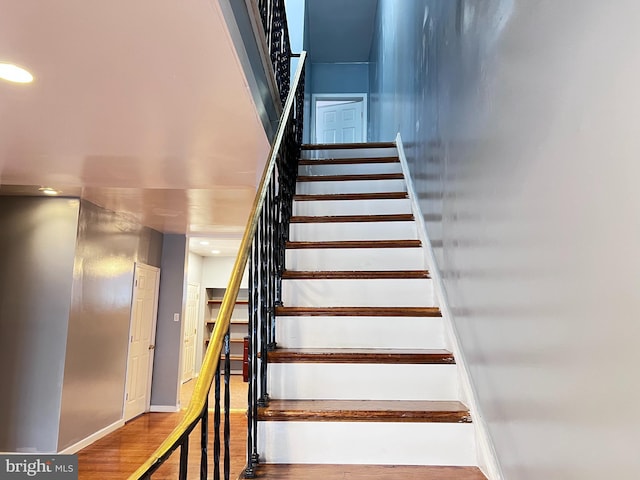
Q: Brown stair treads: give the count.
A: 11